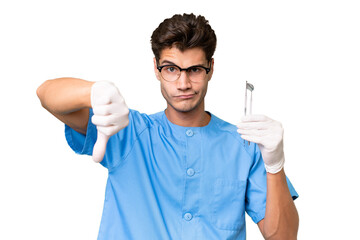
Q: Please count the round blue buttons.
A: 3